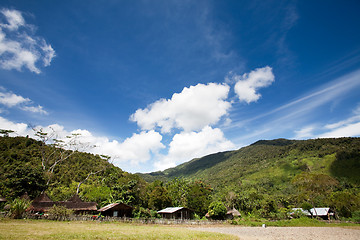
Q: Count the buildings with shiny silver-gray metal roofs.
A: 3